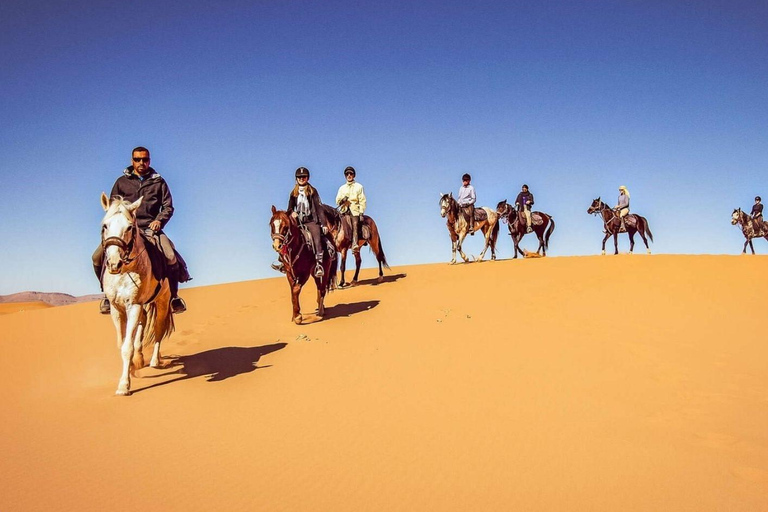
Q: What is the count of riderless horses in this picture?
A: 0